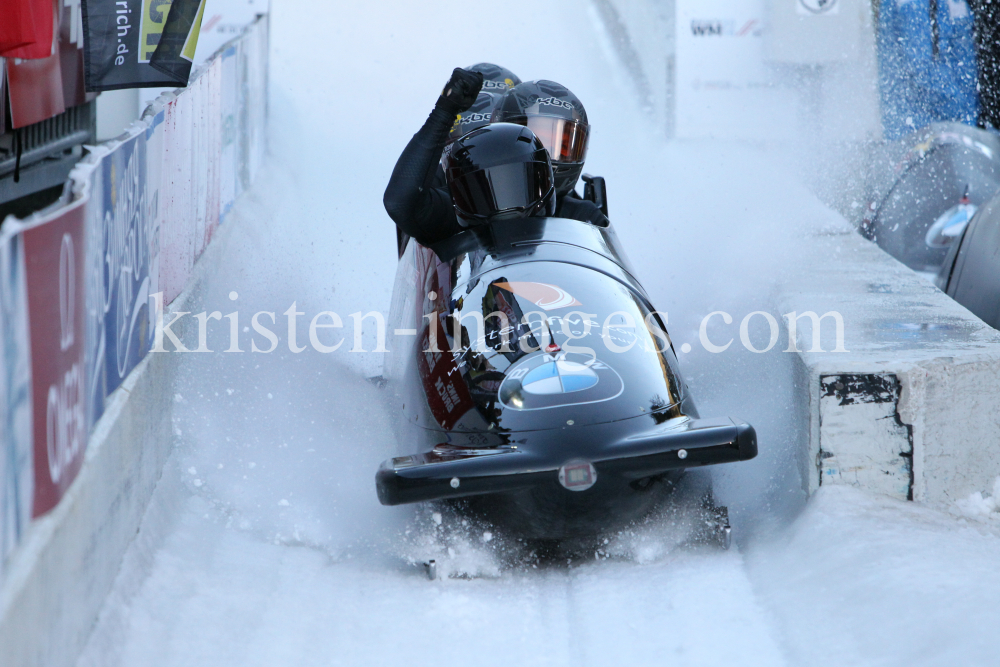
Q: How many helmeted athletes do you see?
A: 4